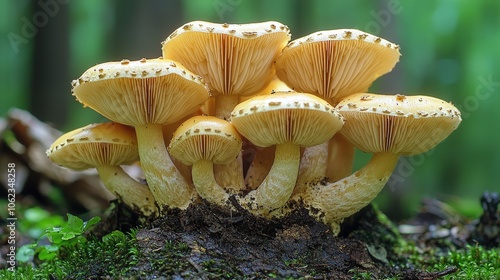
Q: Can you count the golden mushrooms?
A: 7